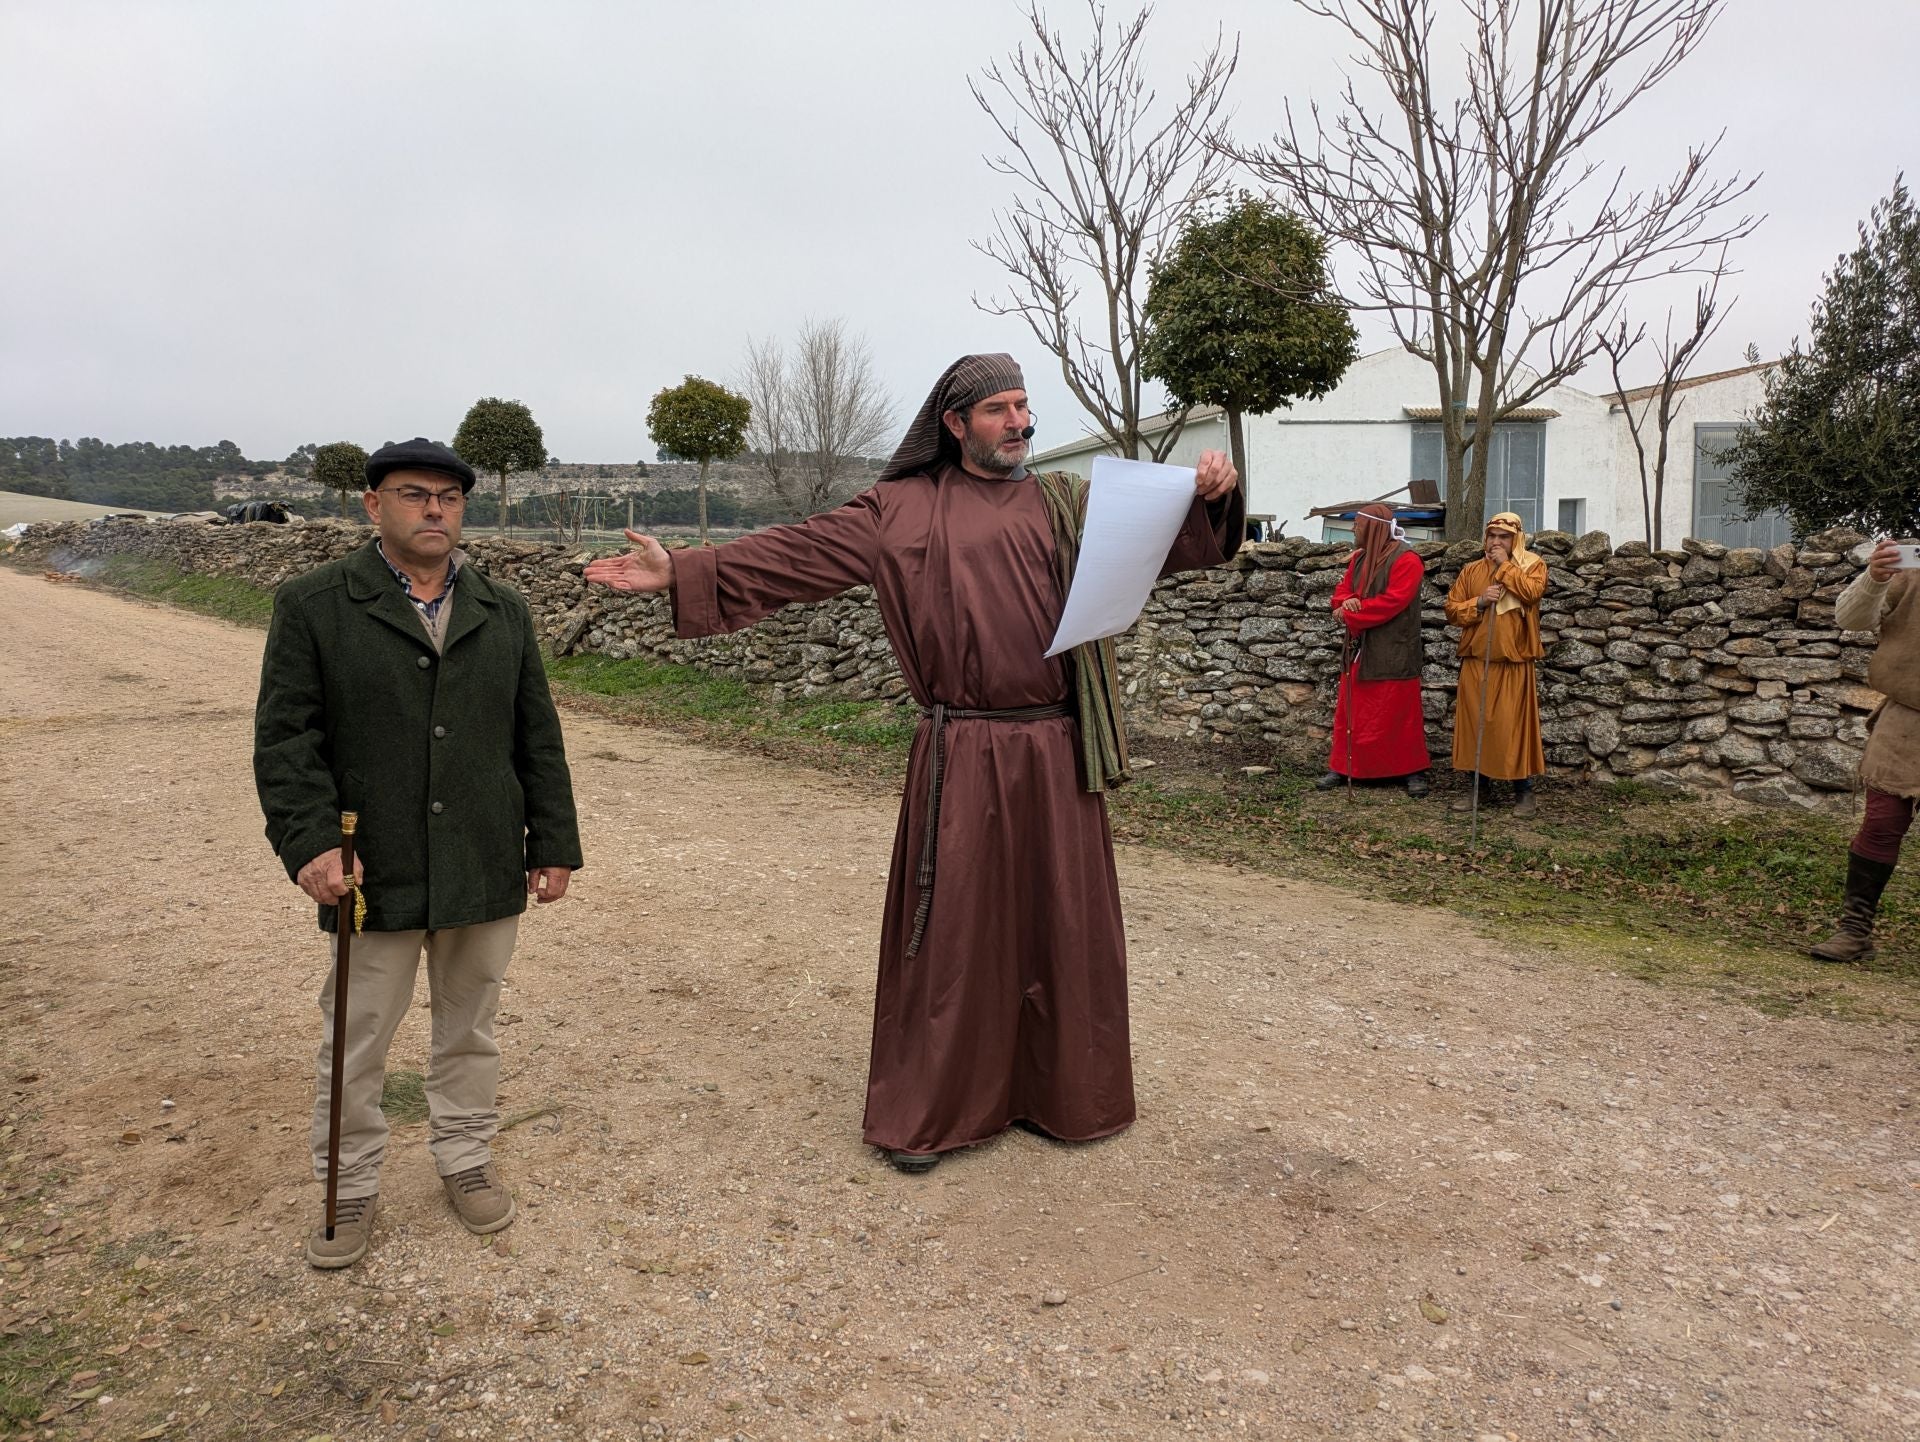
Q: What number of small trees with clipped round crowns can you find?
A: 4